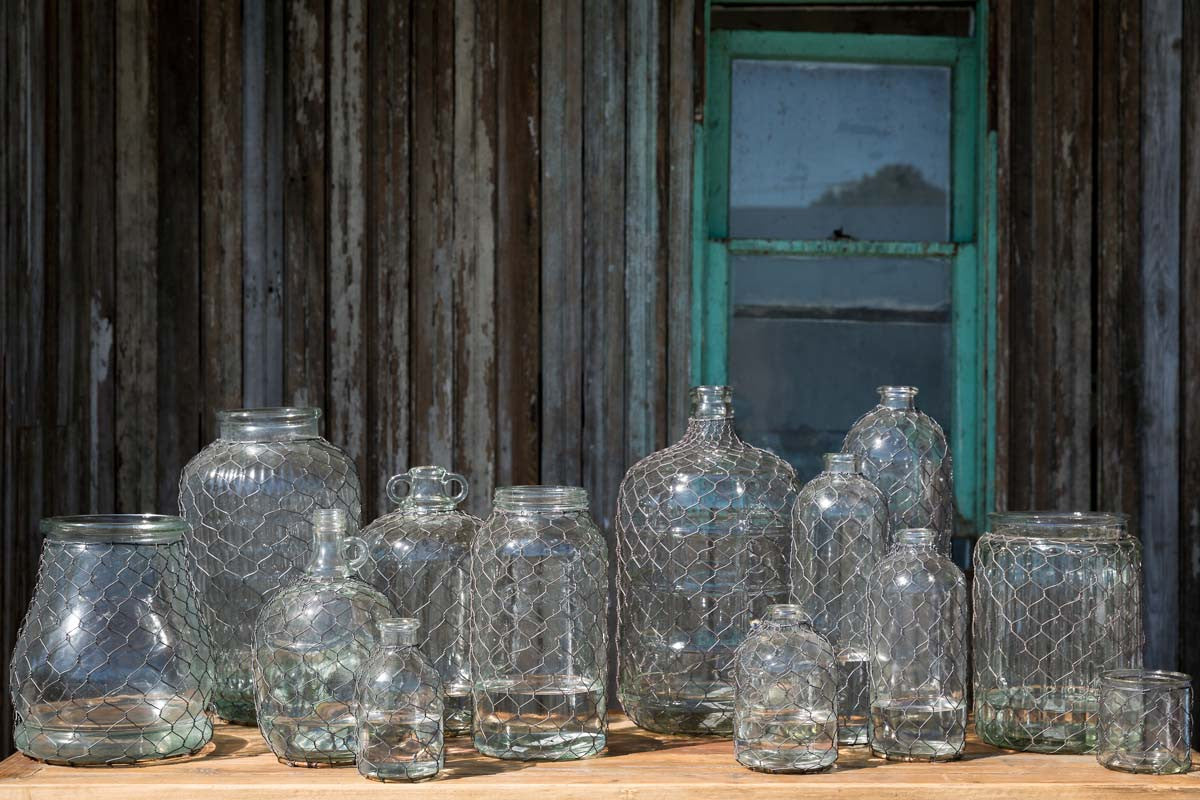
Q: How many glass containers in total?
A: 13